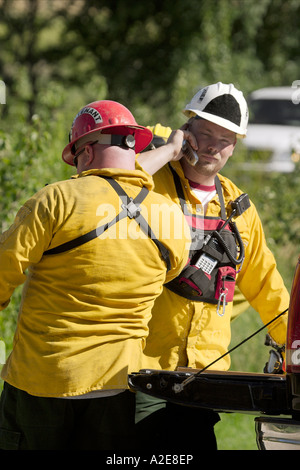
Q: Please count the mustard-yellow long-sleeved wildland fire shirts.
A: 2